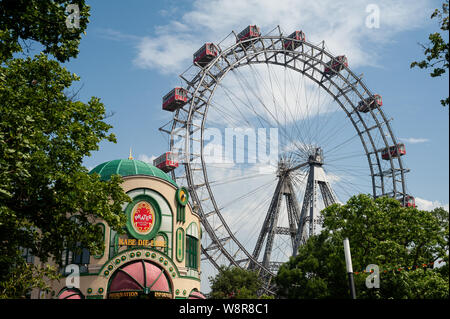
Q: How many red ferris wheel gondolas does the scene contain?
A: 9